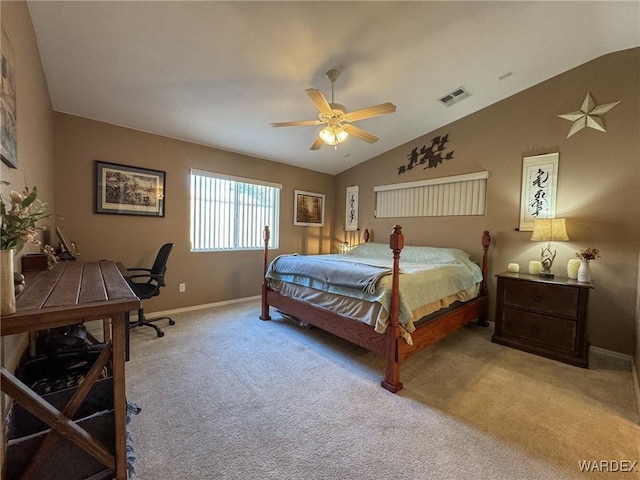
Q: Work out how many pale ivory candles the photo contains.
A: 3